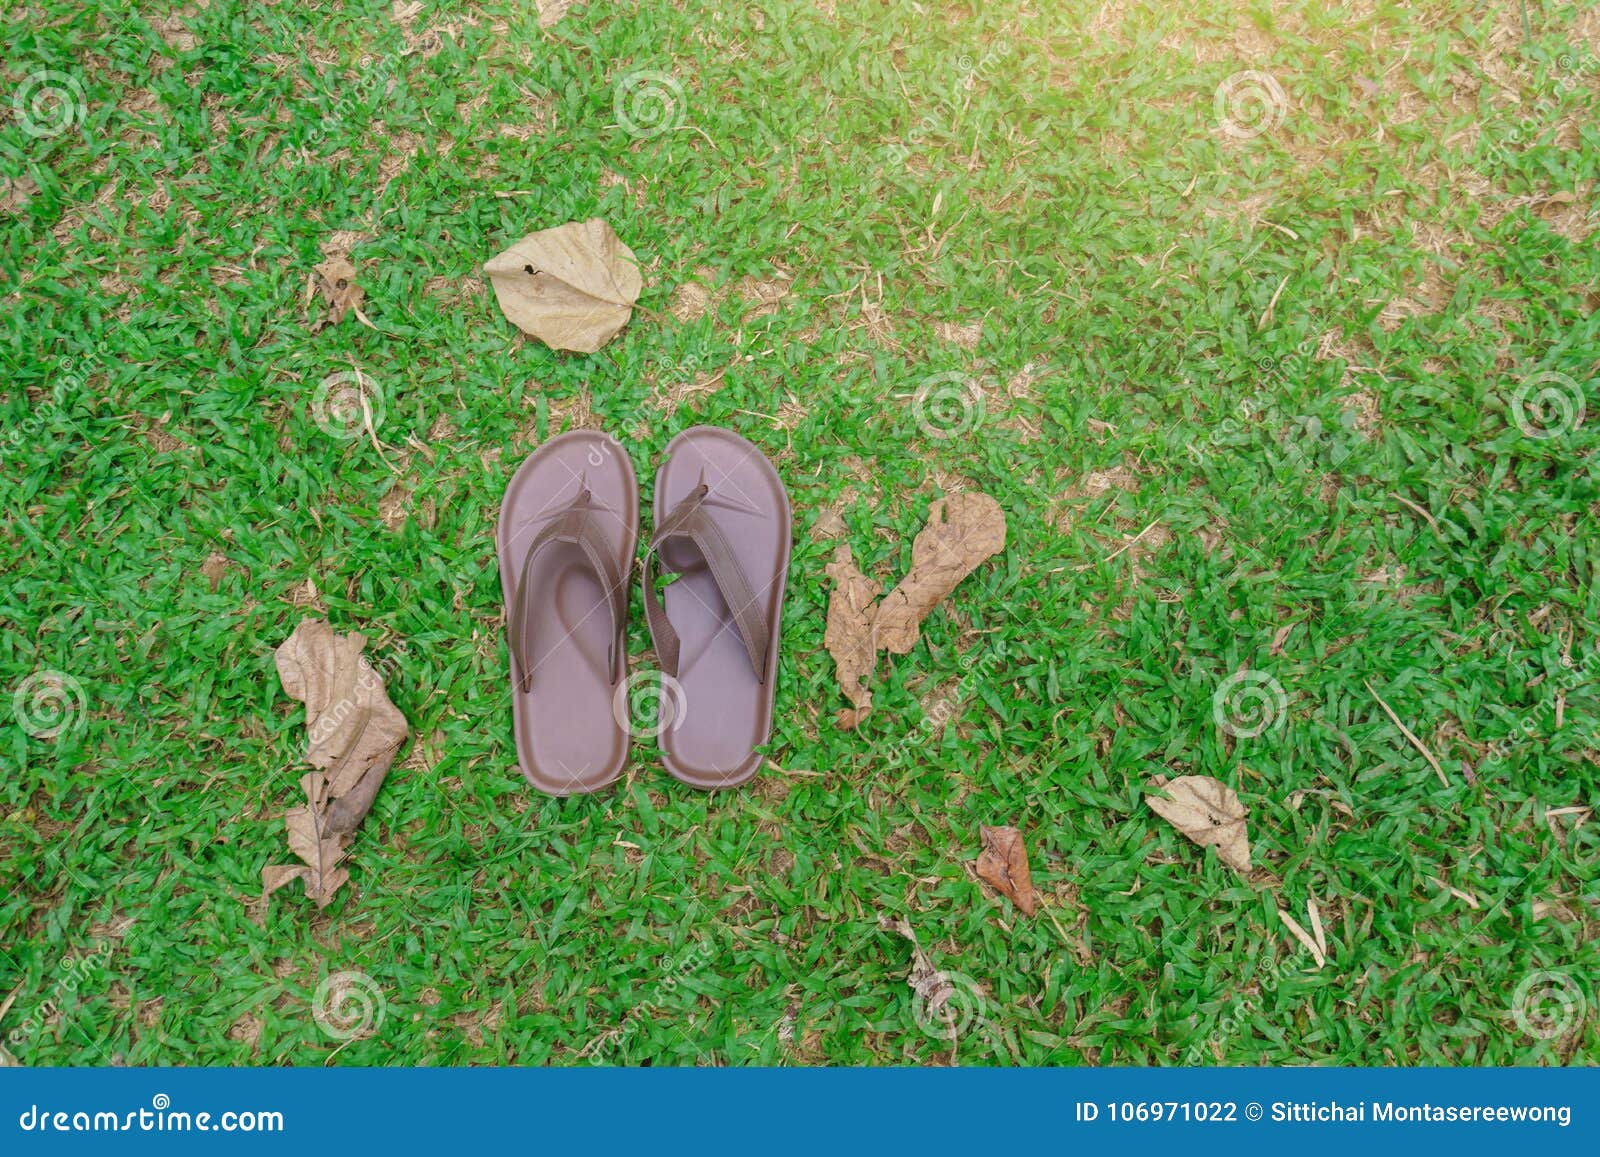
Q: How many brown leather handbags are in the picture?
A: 0